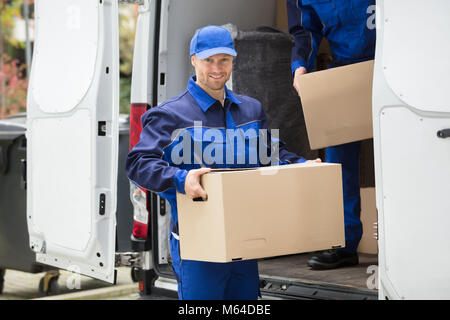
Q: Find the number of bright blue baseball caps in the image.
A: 1